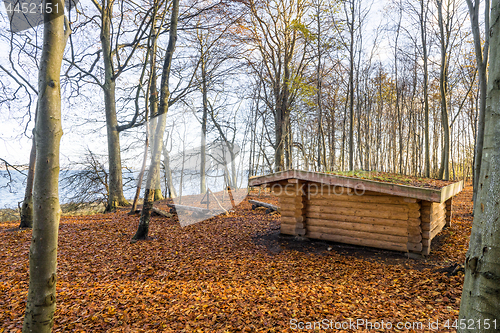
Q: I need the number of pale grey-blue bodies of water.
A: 1